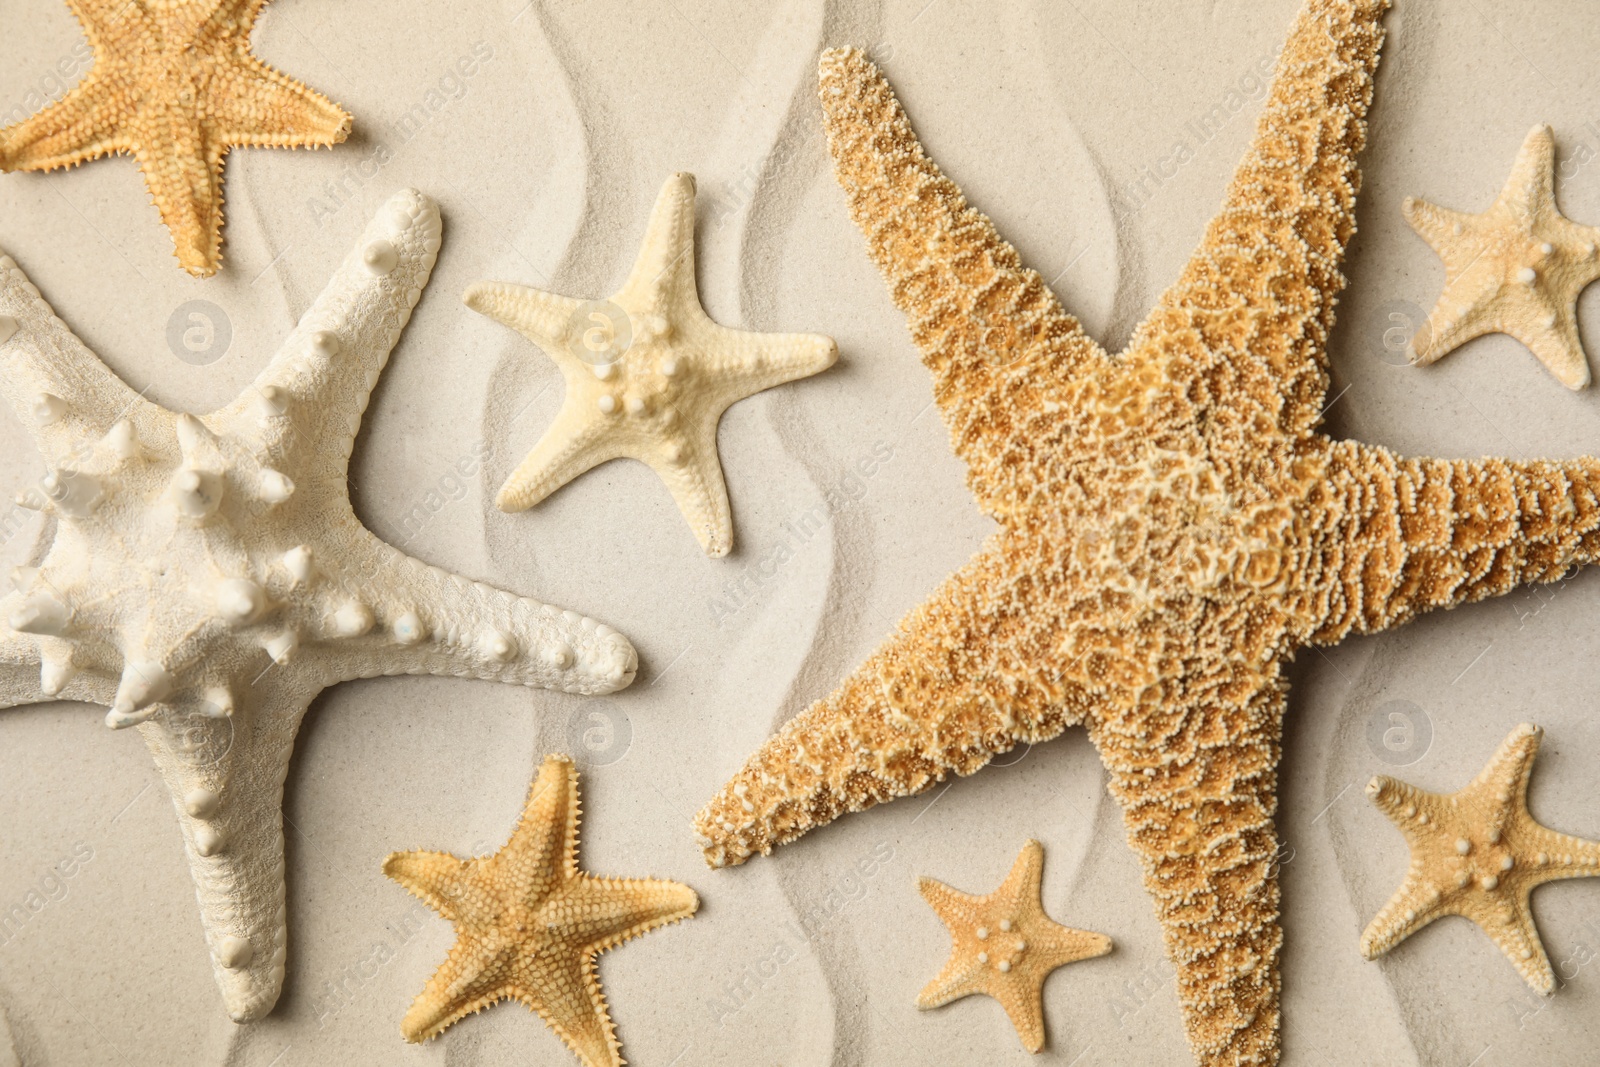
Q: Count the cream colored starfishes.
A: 2